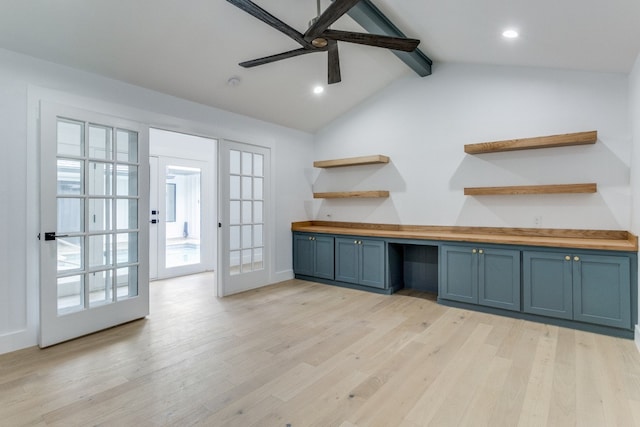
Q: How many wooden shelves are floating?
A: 4